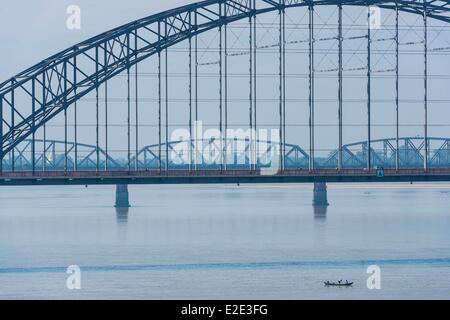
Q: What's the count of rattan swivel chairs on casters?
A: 0